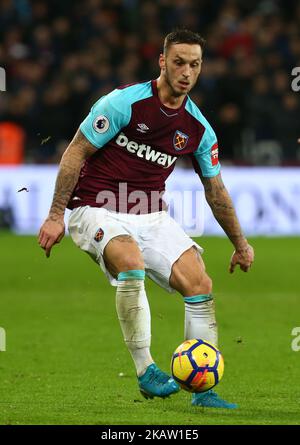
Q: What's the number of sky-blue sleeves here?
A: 2